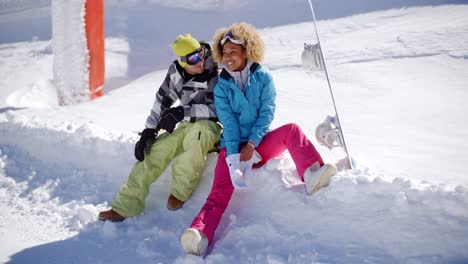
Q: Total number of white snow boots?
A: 2